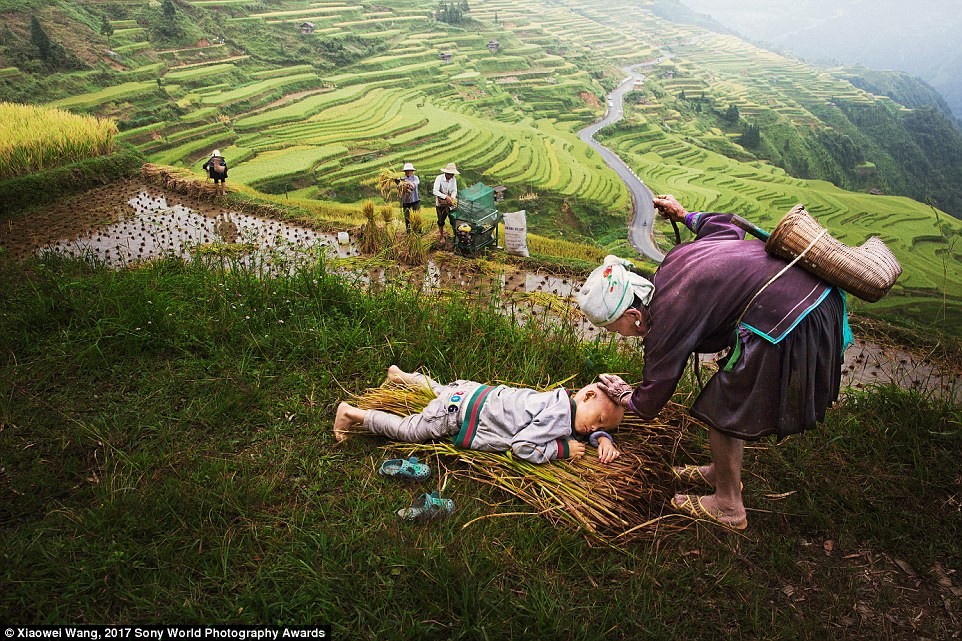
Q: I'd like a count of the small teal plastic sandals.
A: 2